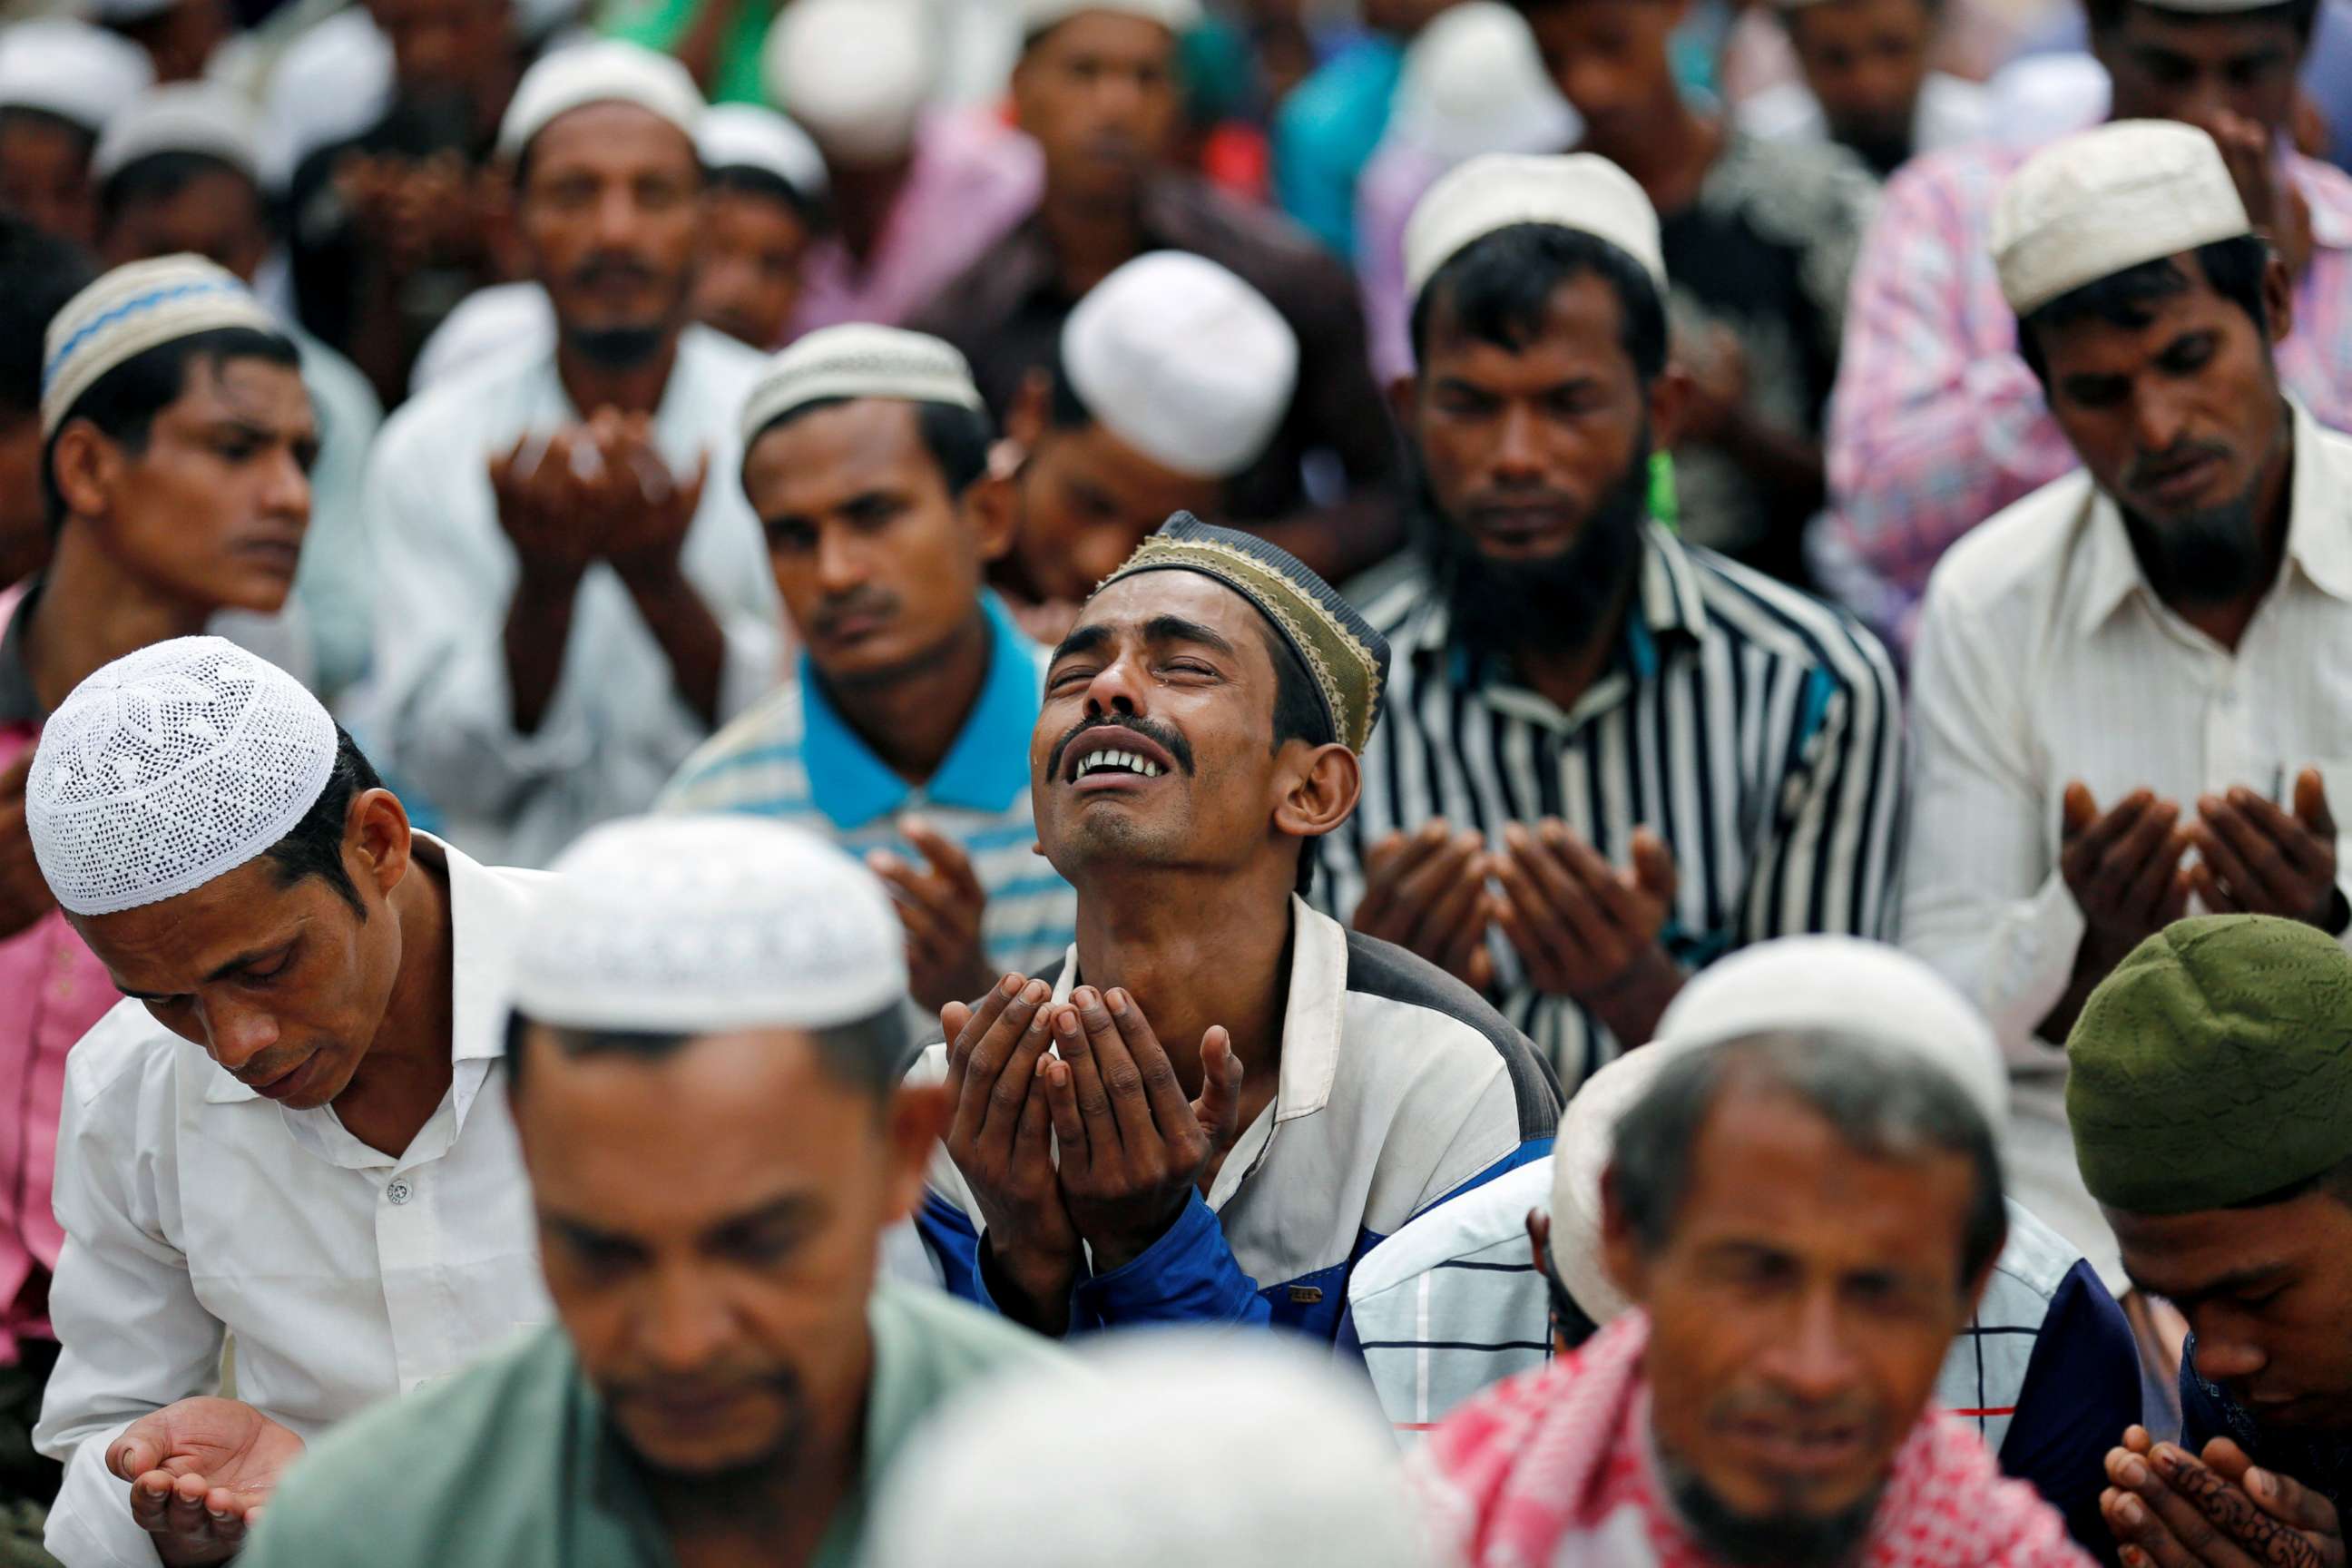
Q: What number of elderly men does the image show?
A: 1